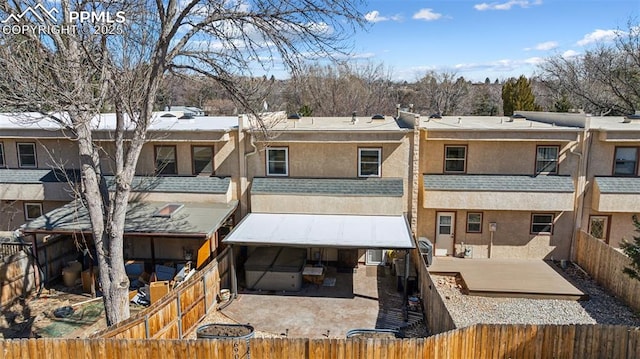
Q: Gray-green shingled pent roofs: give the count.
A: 5